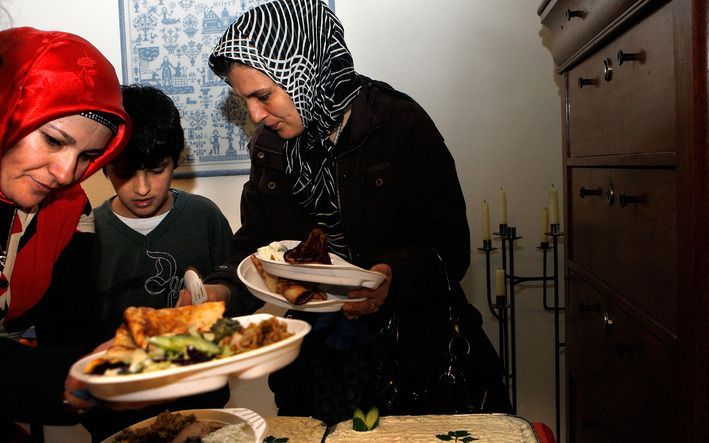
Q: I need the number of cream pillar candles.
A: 5